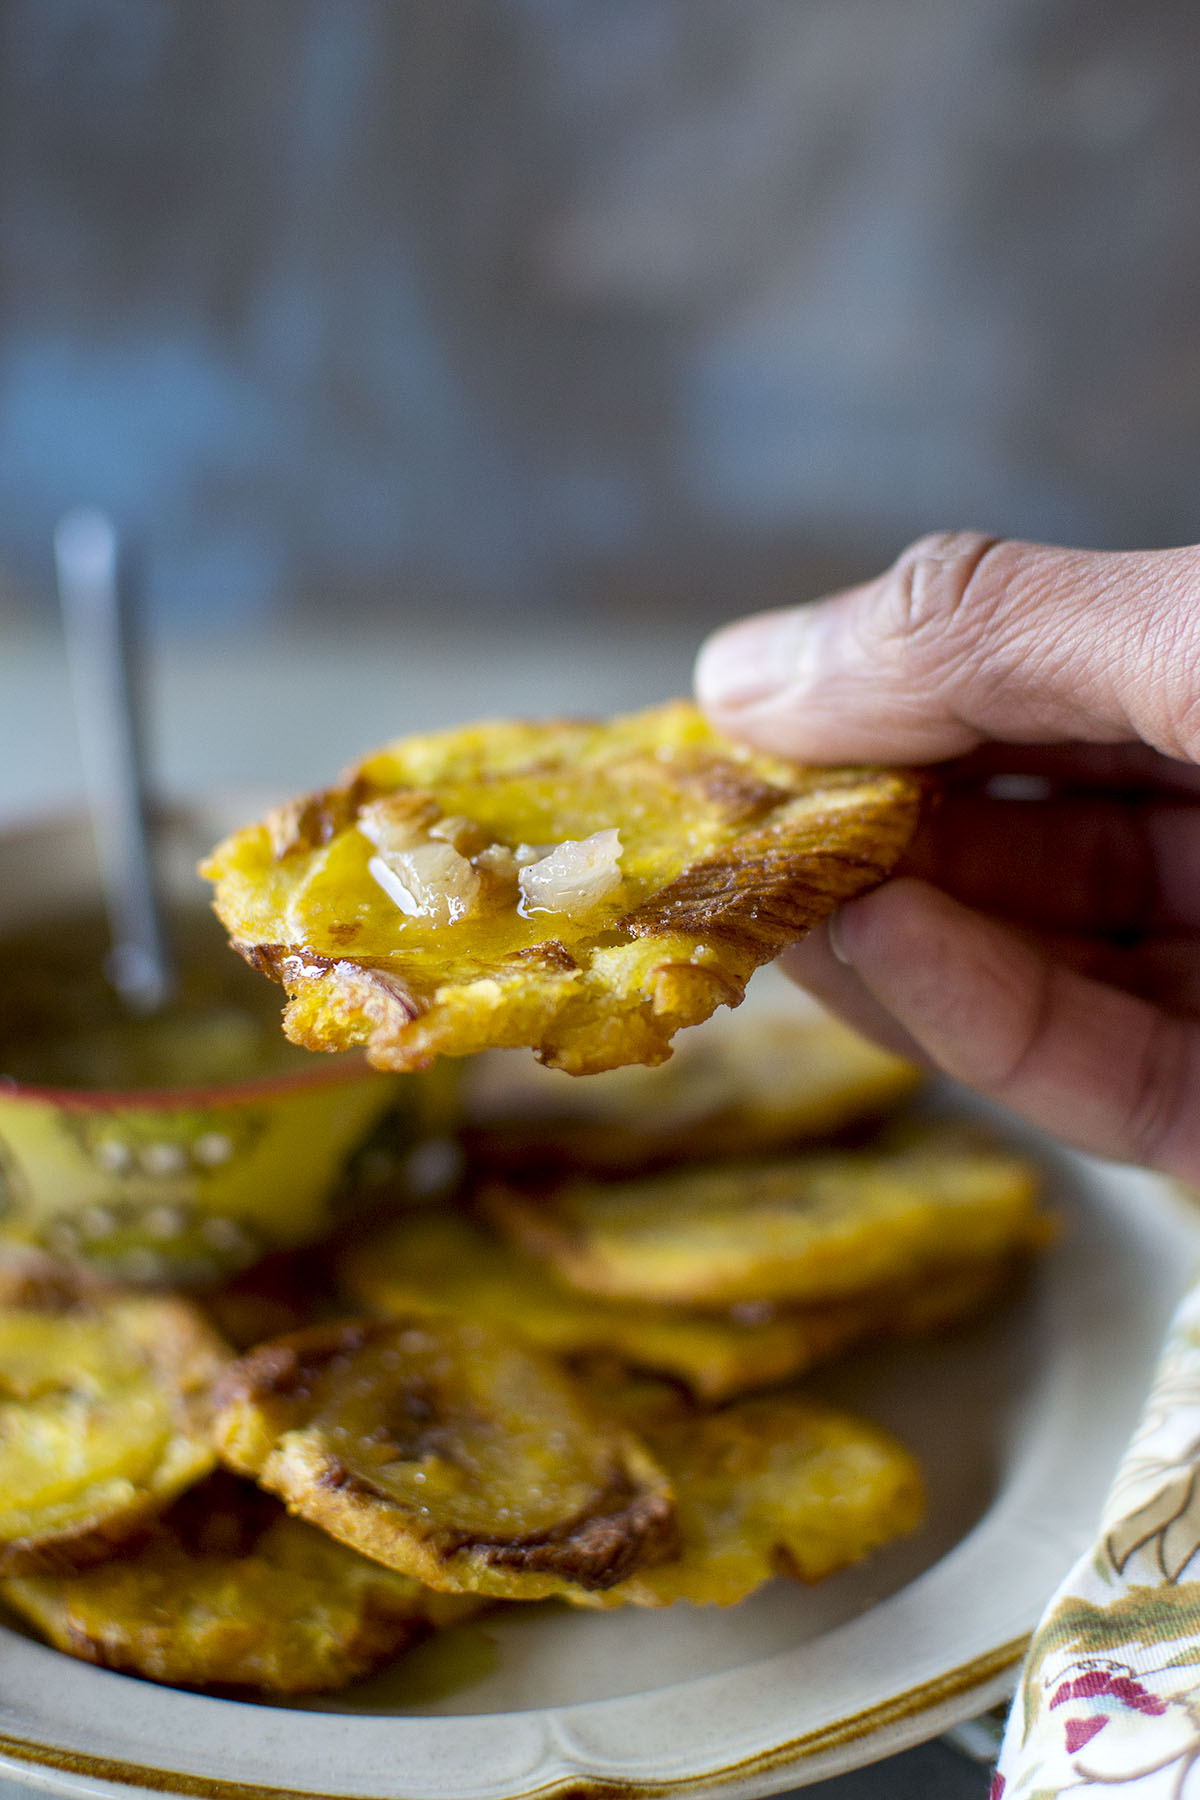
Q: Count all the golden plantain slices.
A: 8